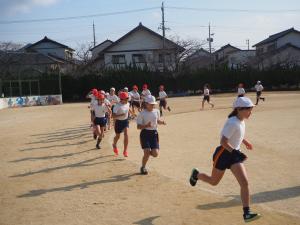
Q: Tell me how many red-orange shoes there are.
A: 2